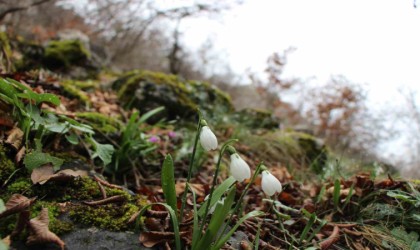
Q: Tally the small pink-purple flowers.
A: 2